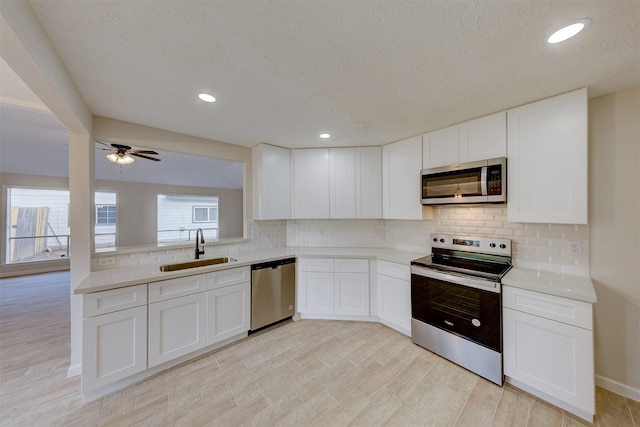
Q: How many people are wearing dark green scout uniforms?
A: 0